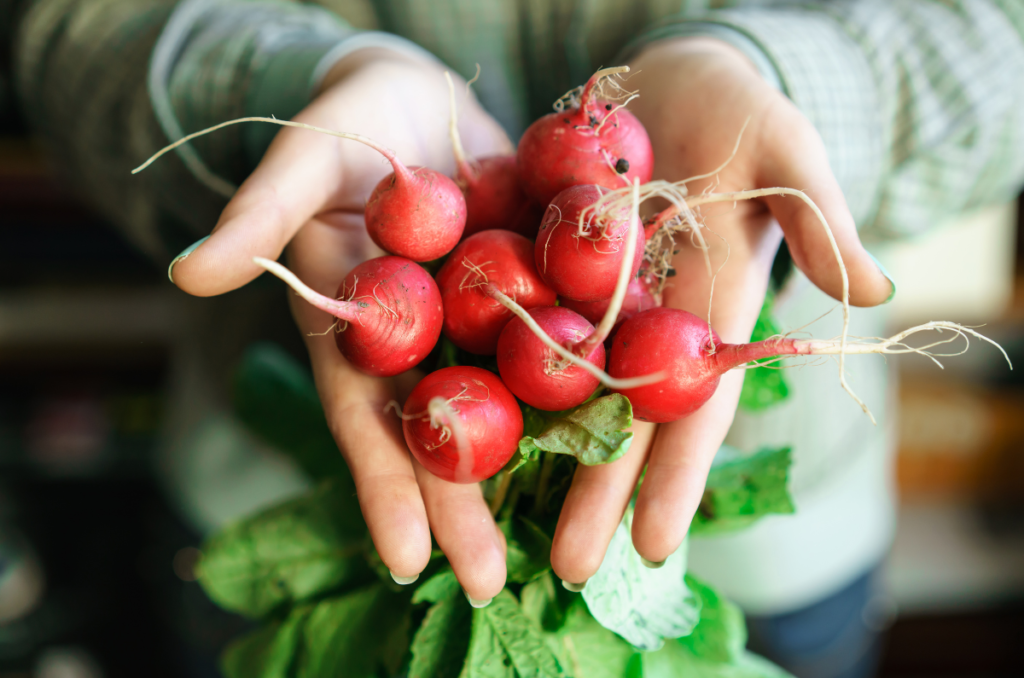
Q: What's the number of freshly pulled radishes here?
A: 10